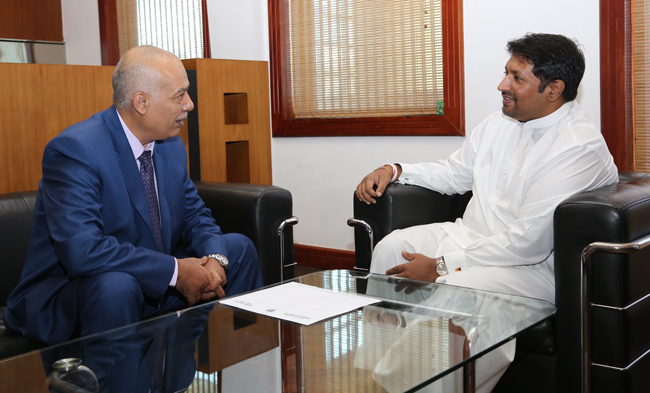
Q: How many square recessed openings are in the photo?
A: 2